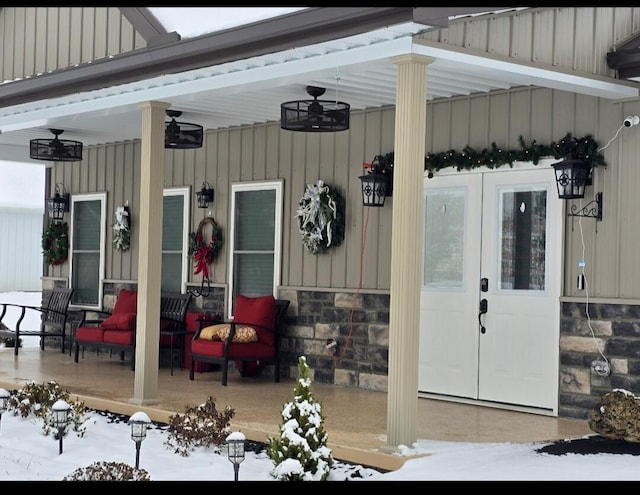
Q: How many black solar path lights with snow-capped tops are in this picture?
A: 4